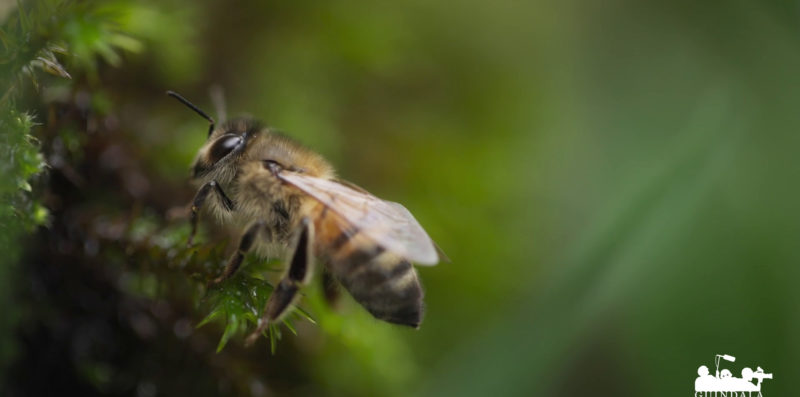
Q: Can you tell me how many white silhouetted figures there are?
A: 3